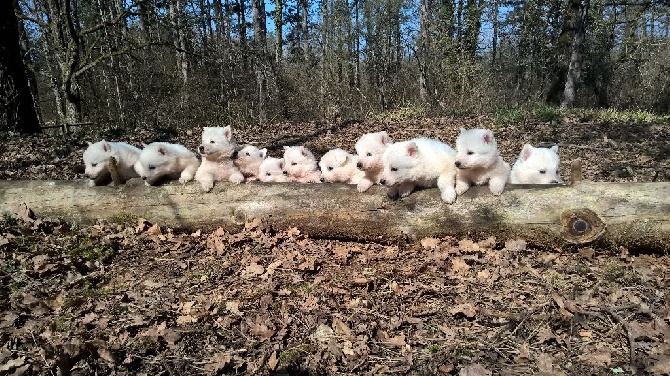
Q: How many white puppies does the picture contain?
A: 11